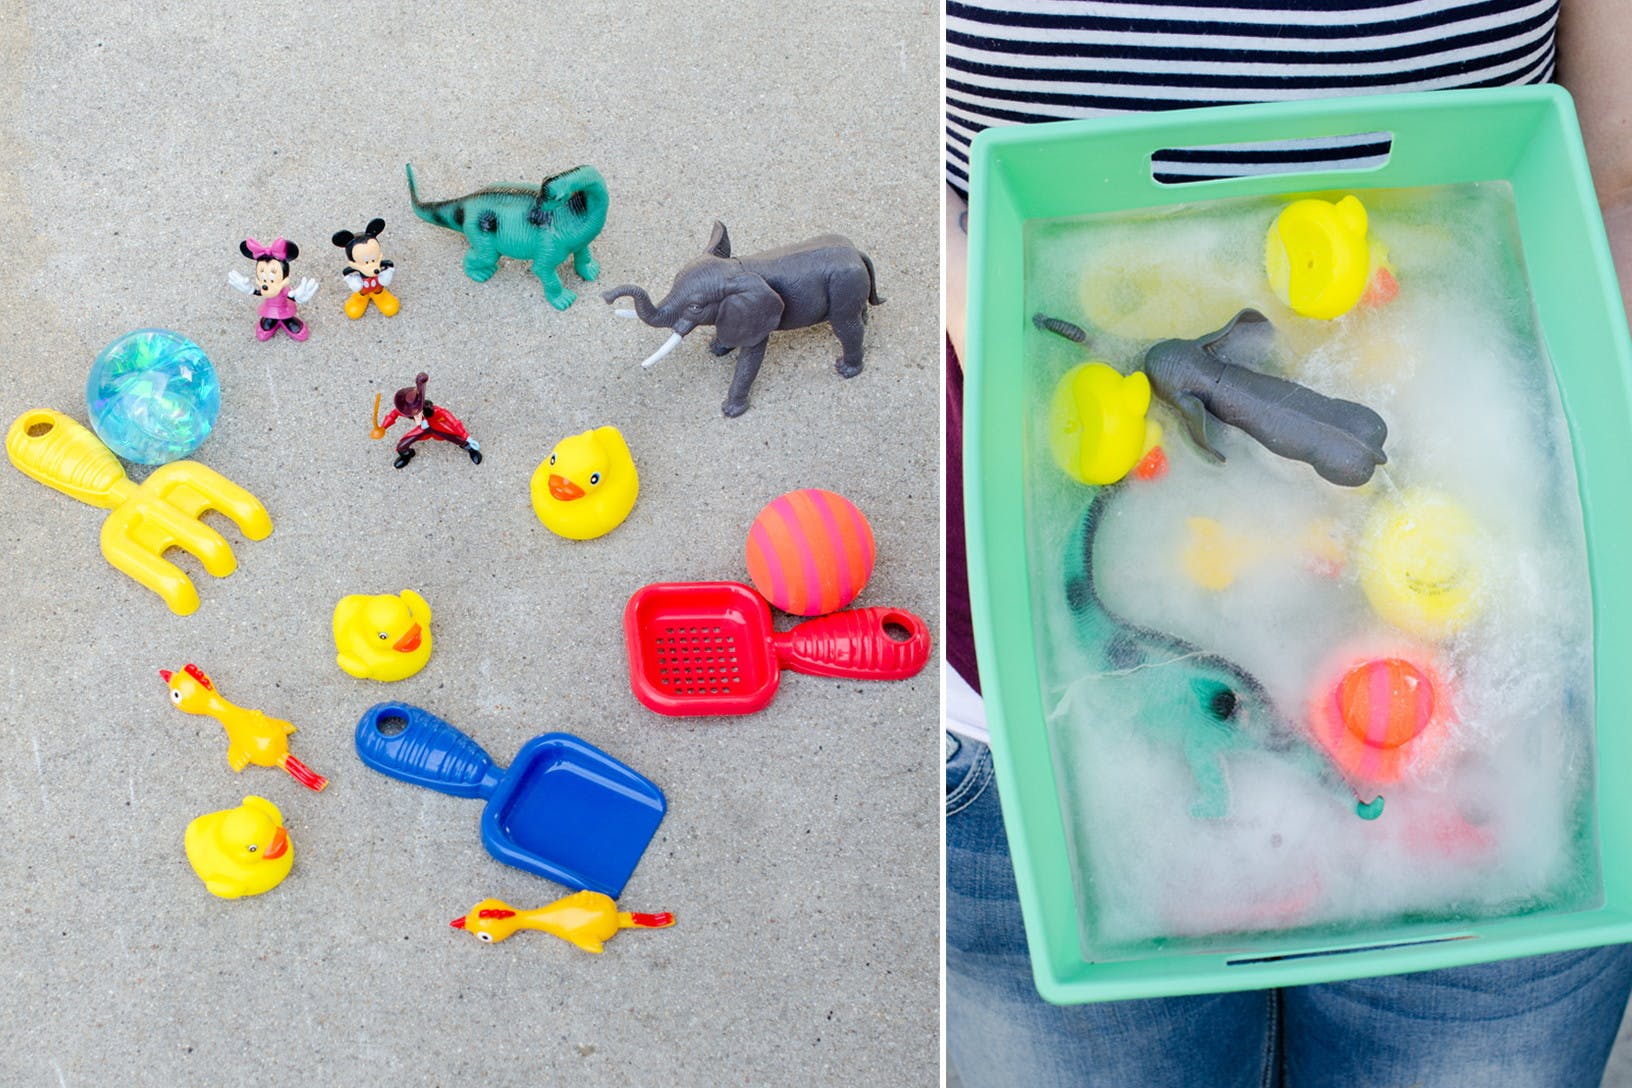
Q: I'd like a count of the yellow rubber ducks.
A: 6